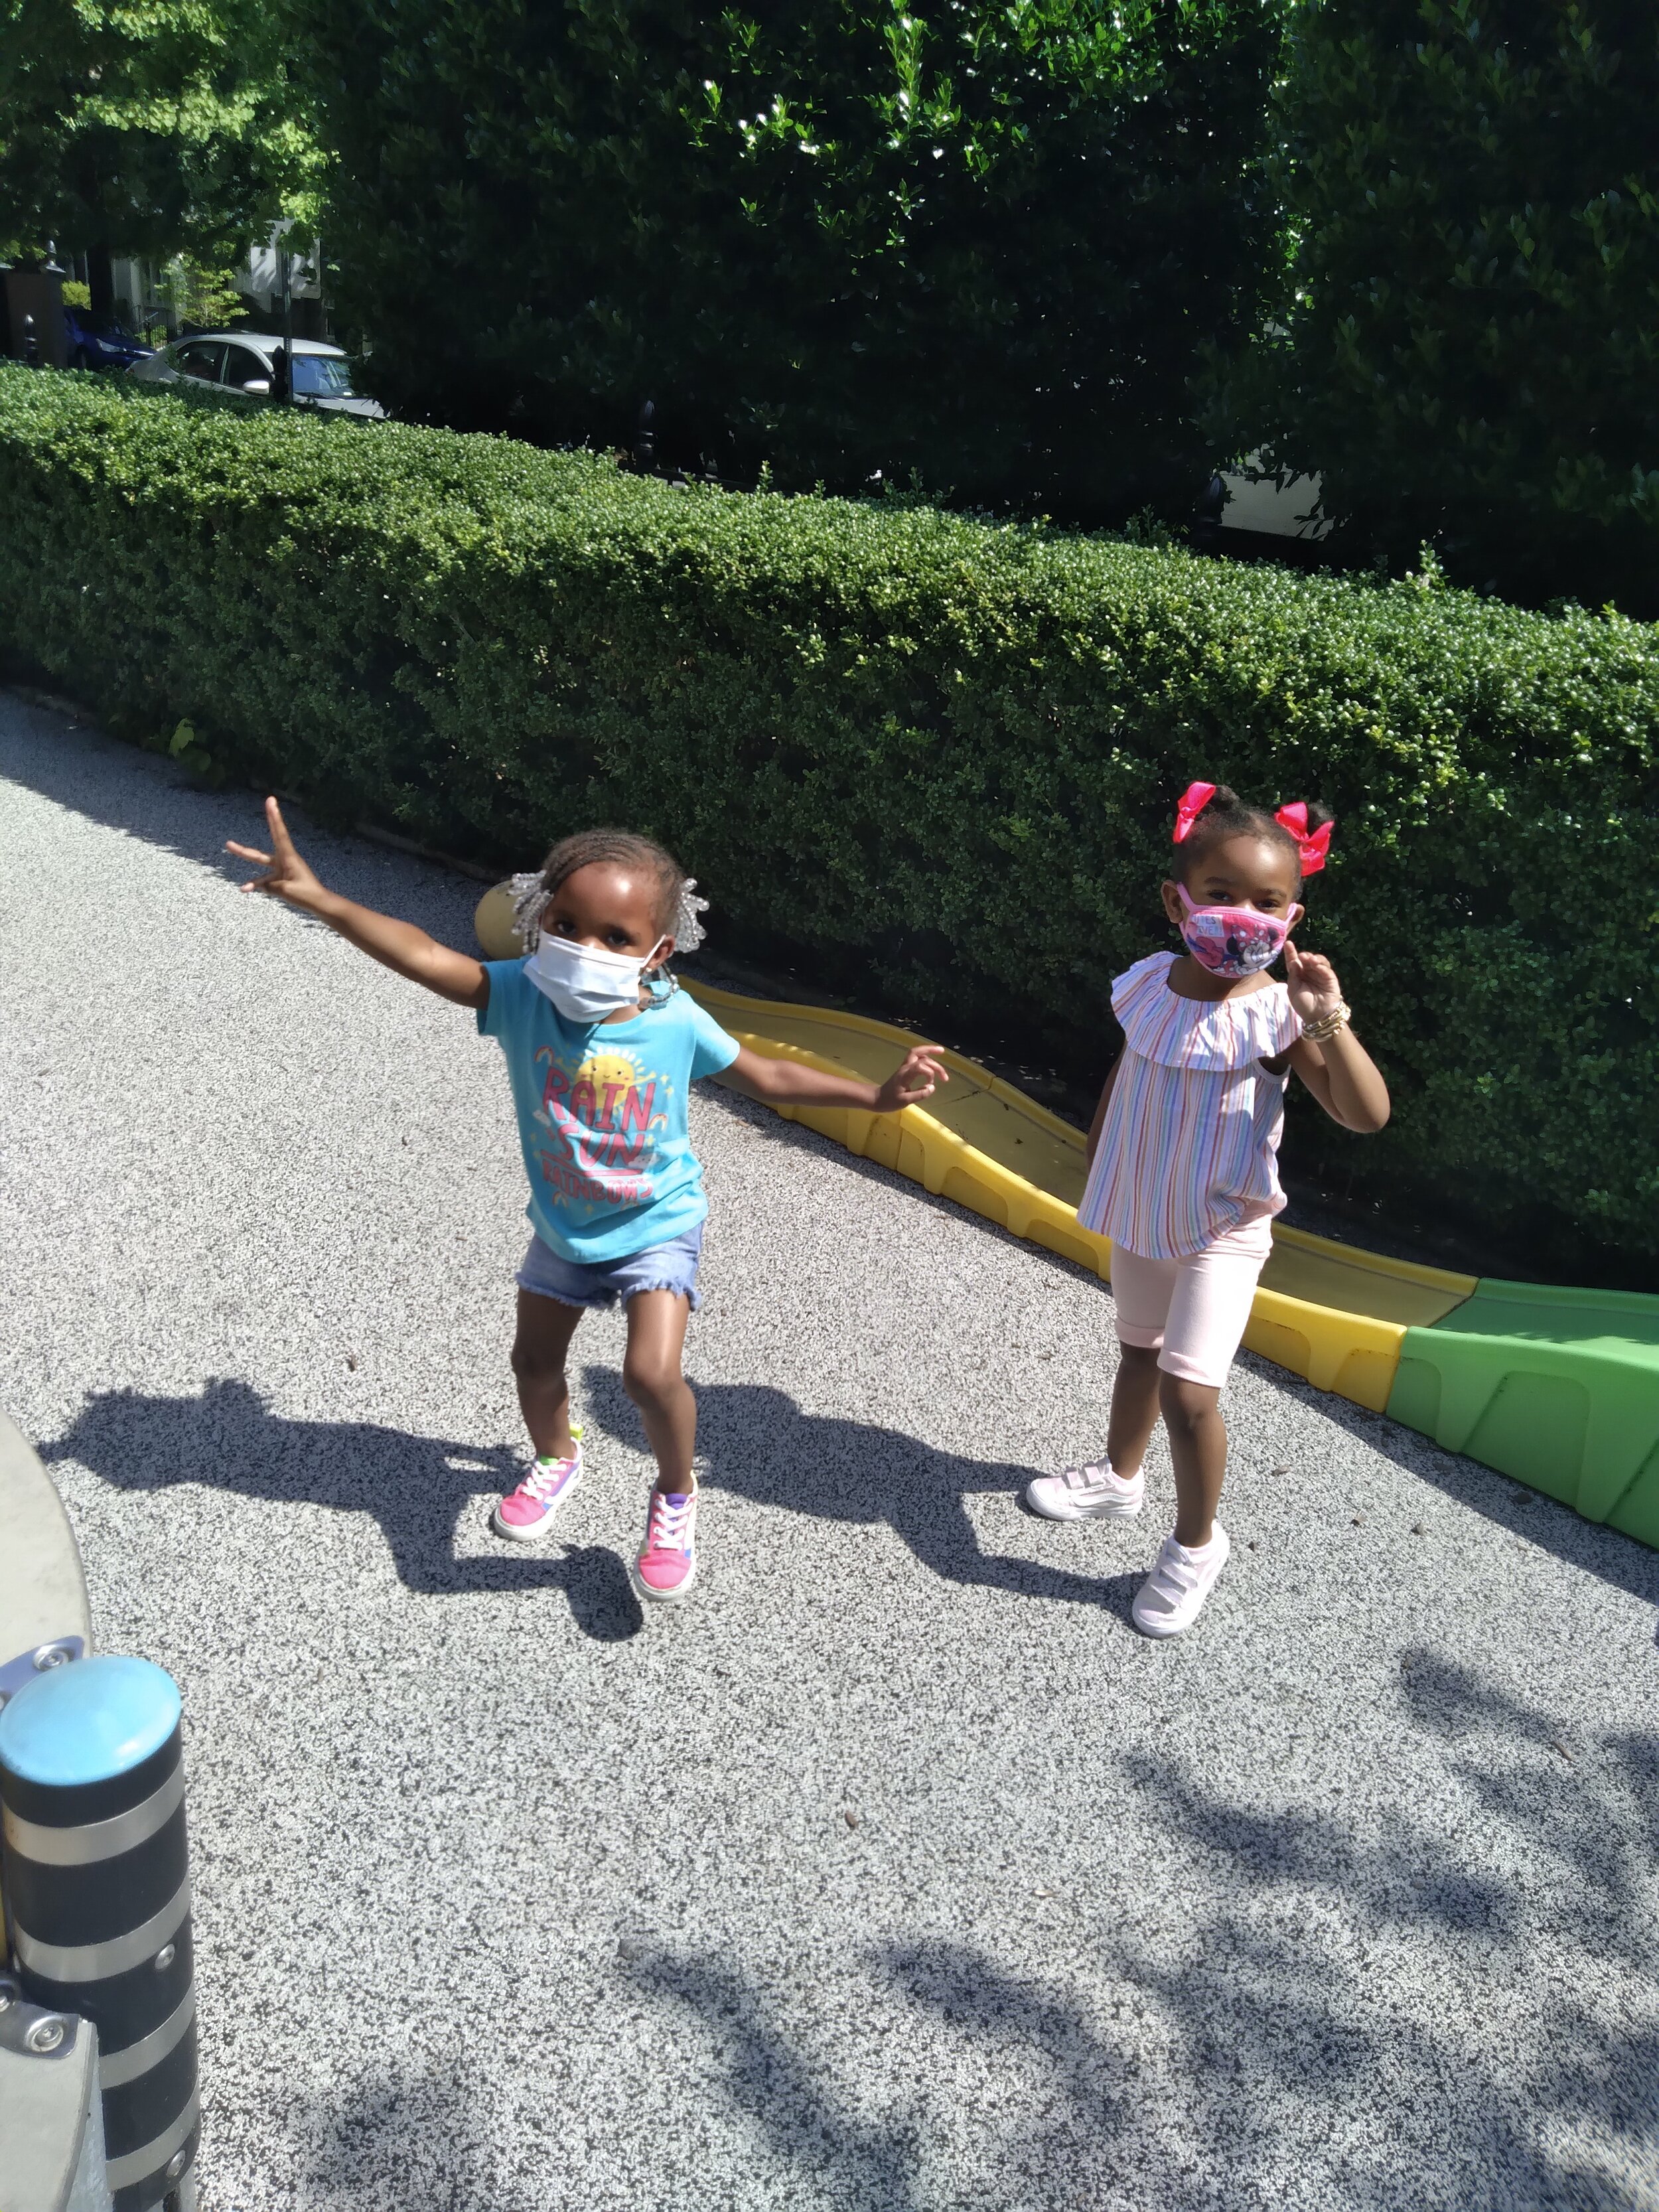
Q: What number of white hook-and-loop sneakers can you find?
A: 2